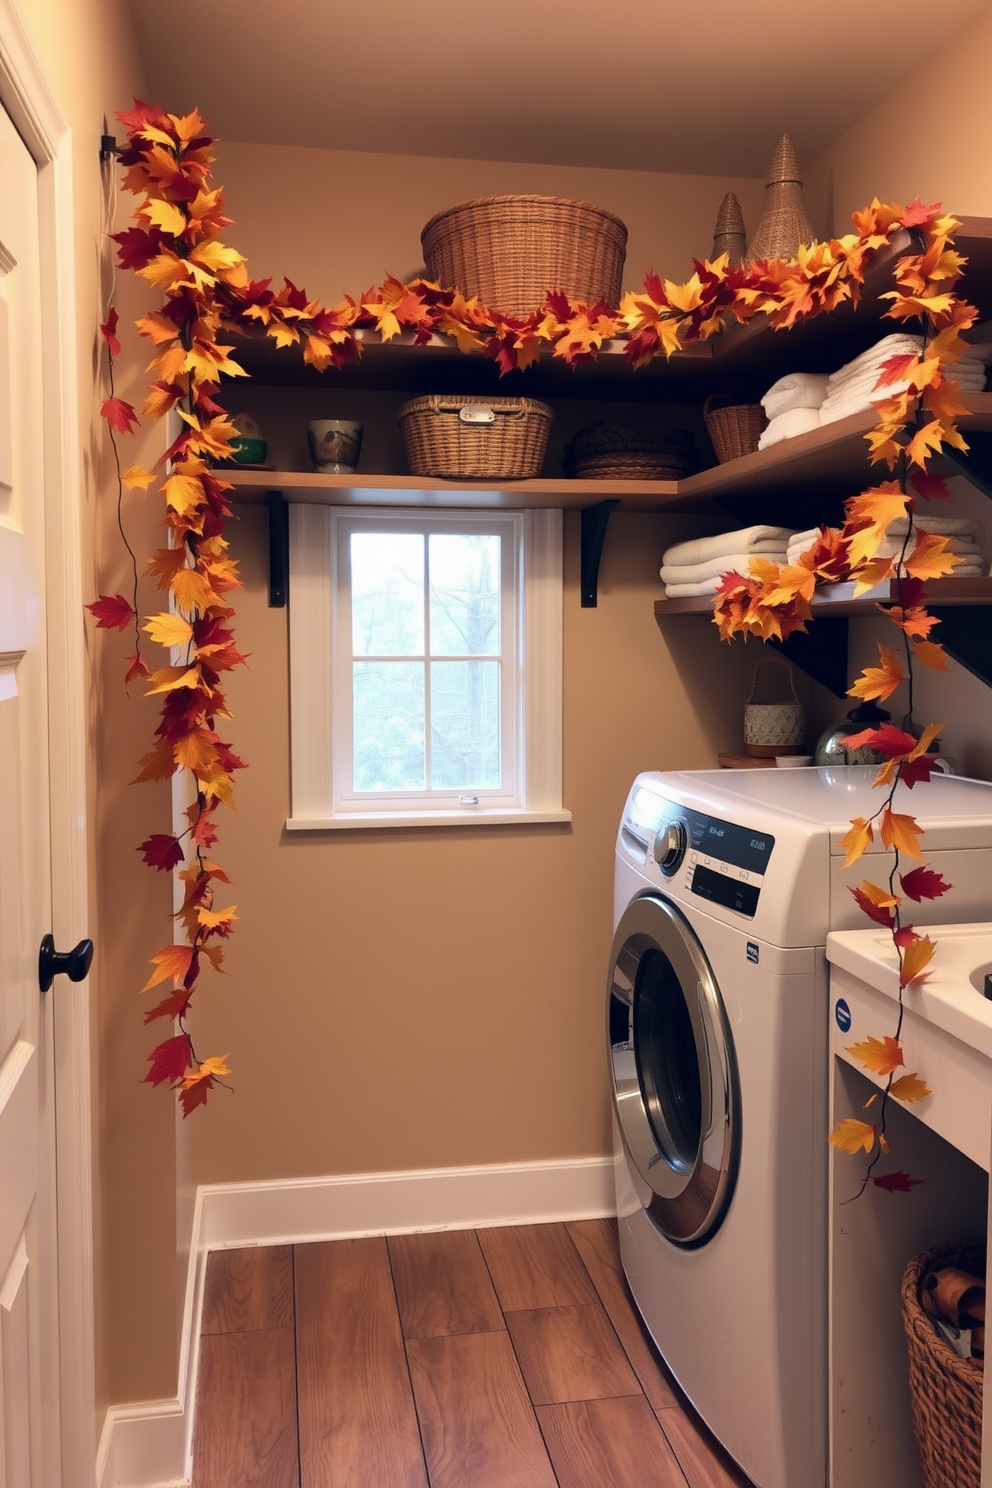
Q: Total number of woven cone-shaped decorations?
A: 2